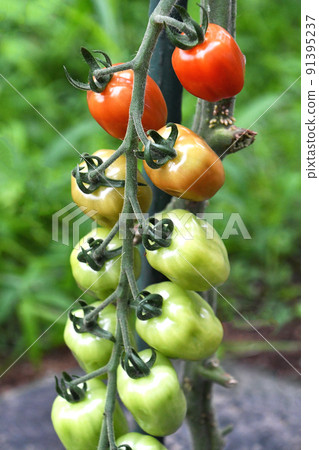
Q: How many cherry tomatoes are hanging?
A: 11